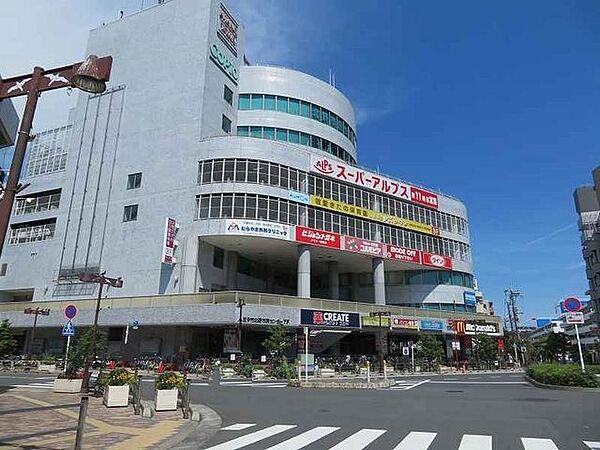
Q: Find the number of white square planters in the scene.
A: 2